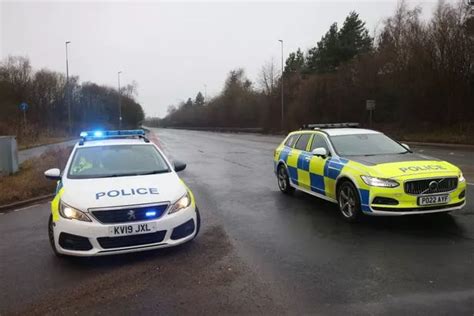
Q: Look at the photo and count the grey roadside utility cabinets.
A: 1